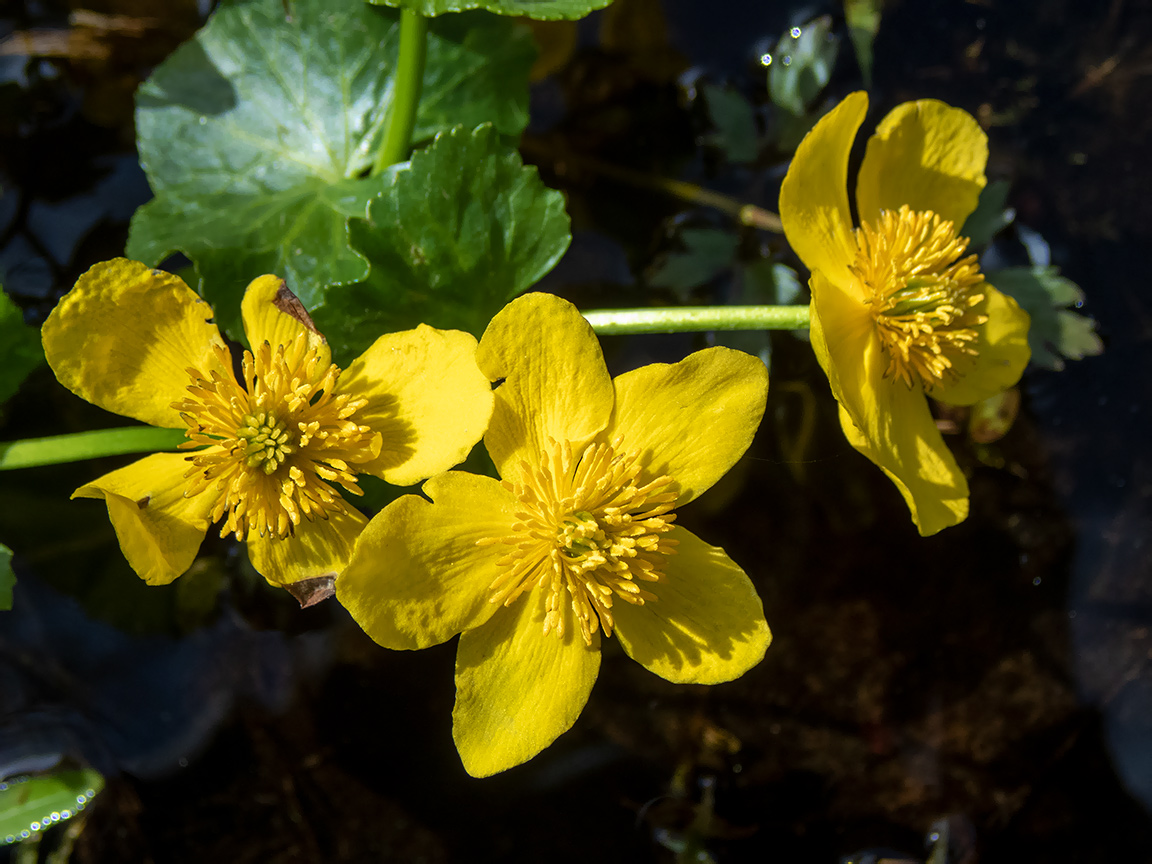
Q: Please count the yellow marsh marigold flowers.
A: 3